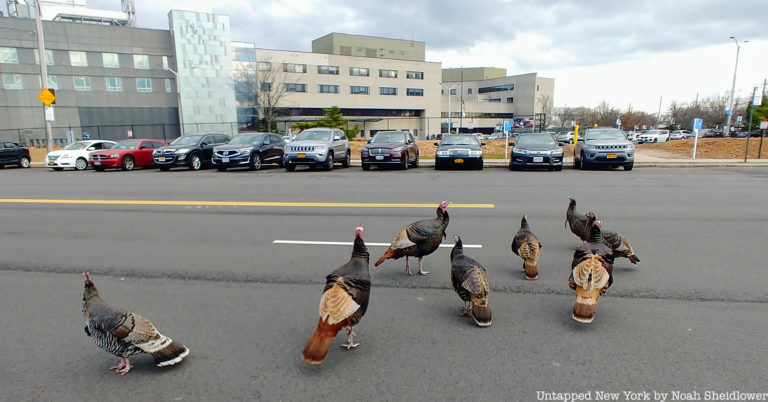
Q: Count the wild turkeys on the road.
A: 8